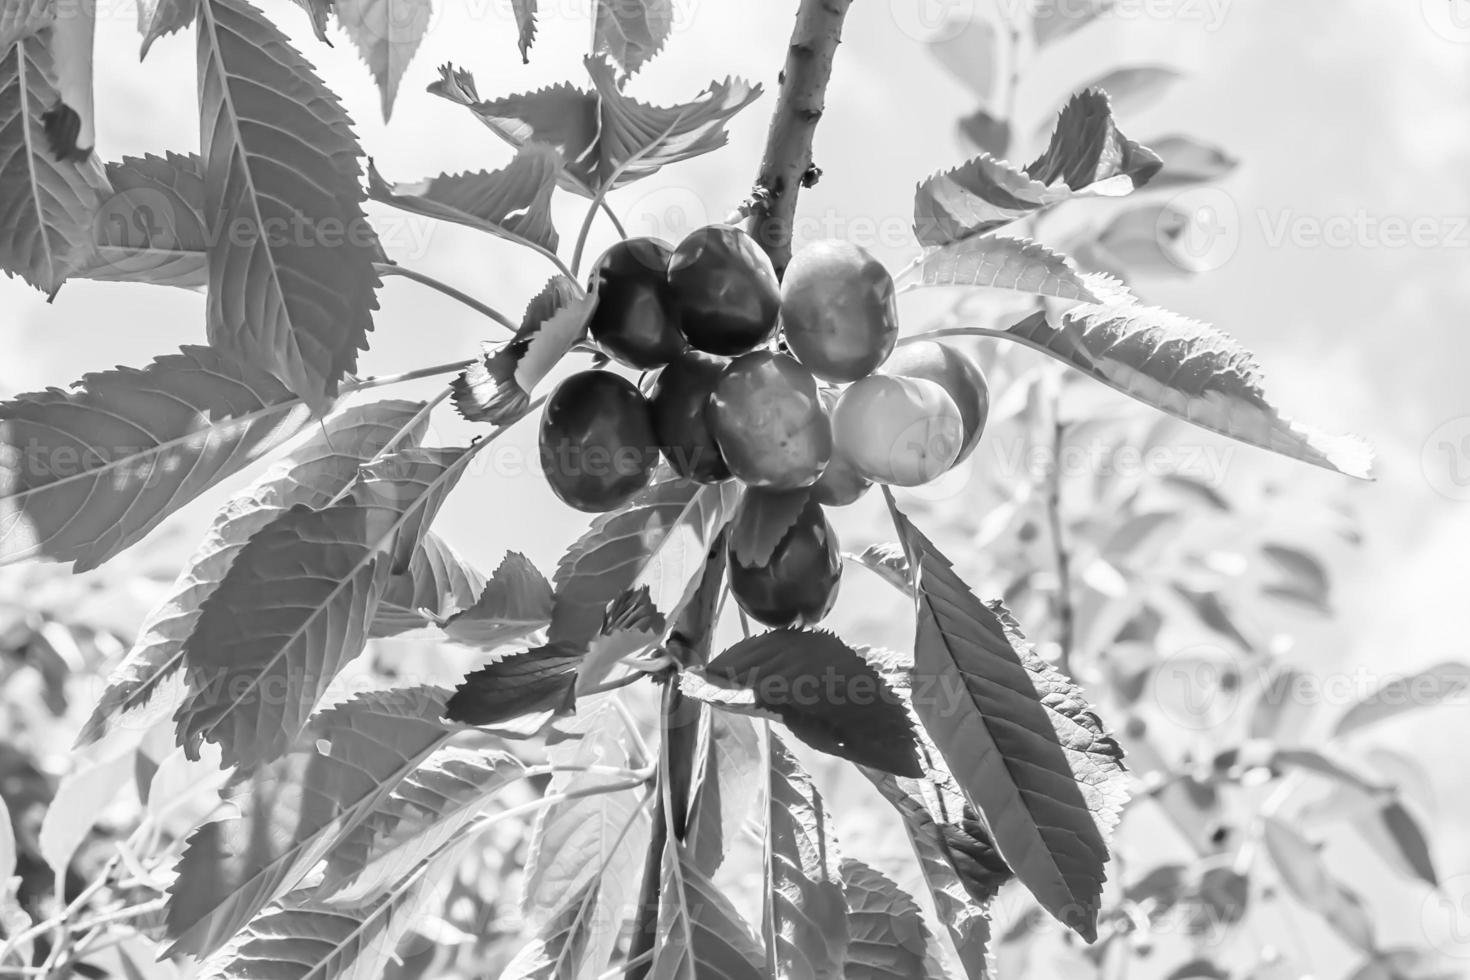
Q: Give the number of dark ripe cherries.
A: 5